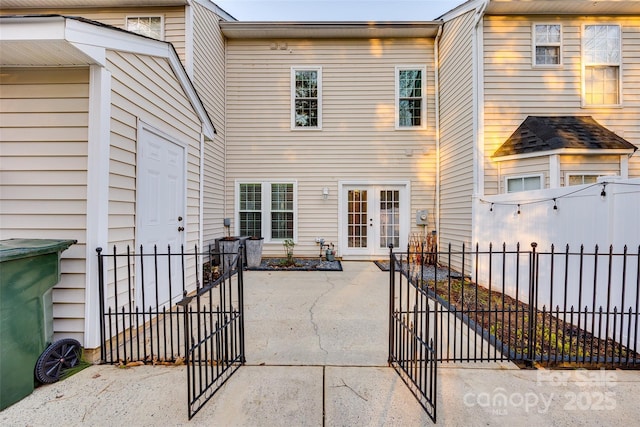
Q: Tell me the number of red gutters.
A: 0